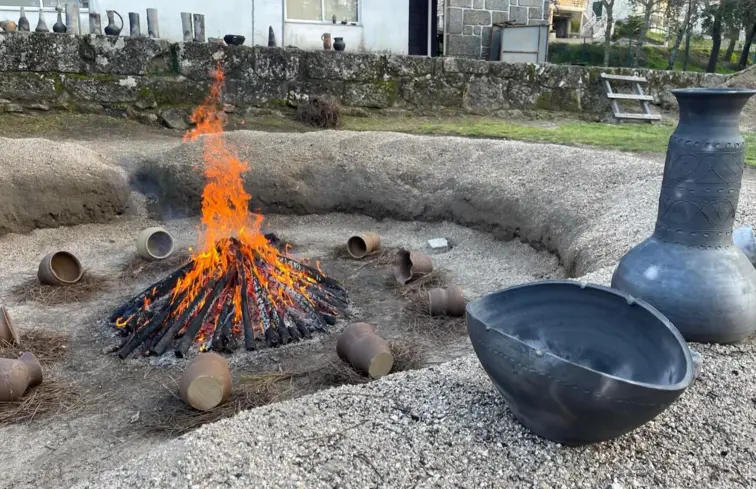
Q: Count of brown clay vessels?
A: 9